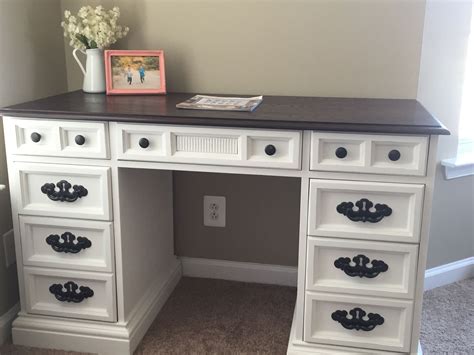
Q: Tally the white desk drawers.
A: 9